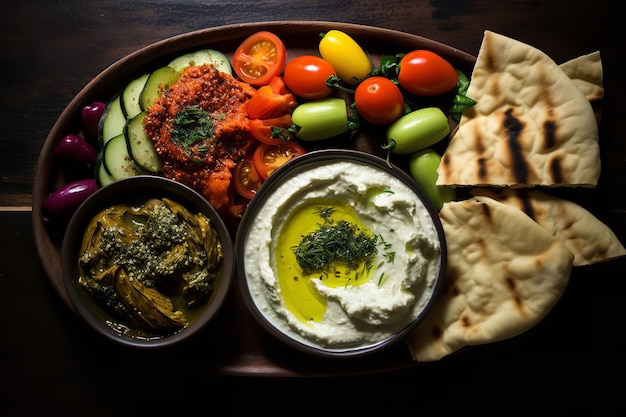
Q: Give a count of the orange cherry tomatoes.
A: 3